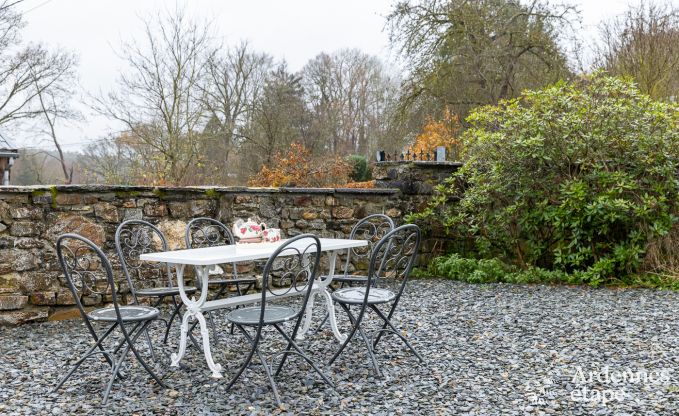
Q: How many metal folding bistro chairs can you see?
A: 6